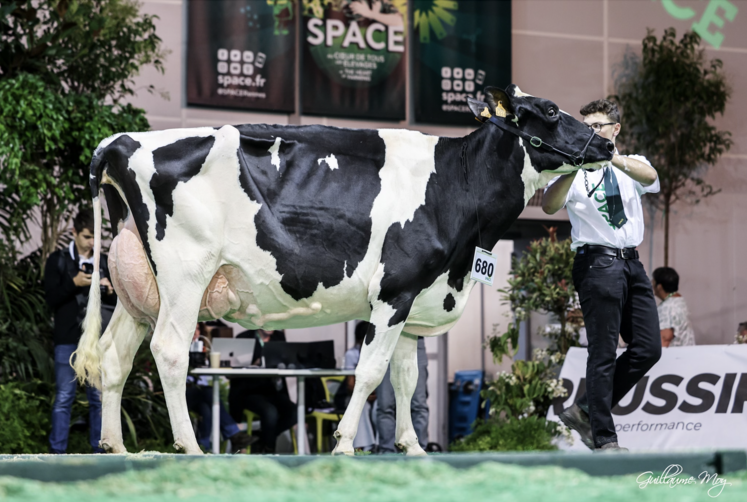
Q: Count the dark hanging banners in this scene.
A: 3